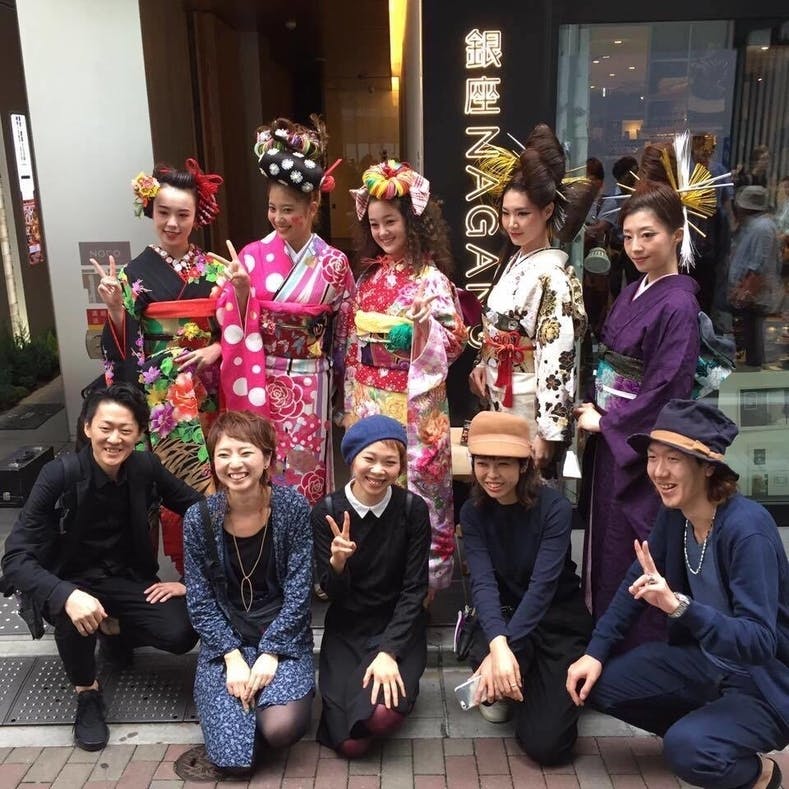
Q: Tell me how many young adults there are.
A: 10